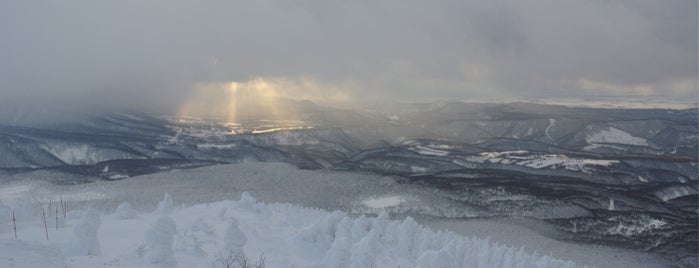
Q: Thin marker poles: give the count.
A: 6